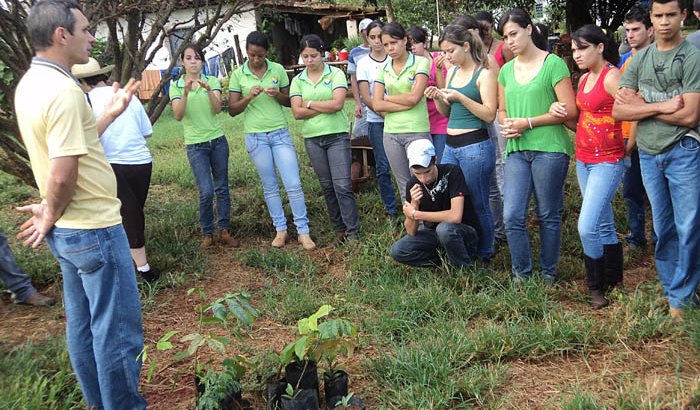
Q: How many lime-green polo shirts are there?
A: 4